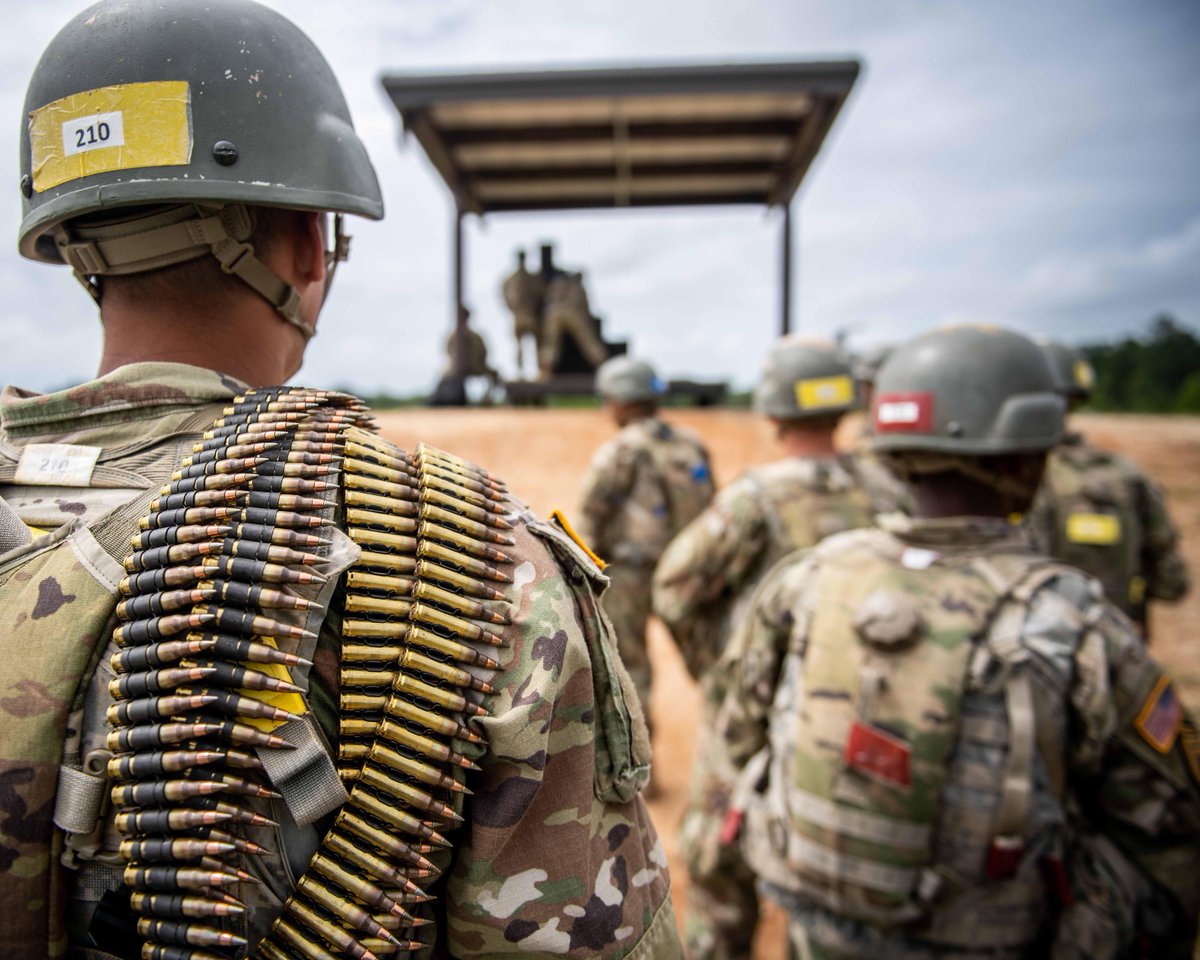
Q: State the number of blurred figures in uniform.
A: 8